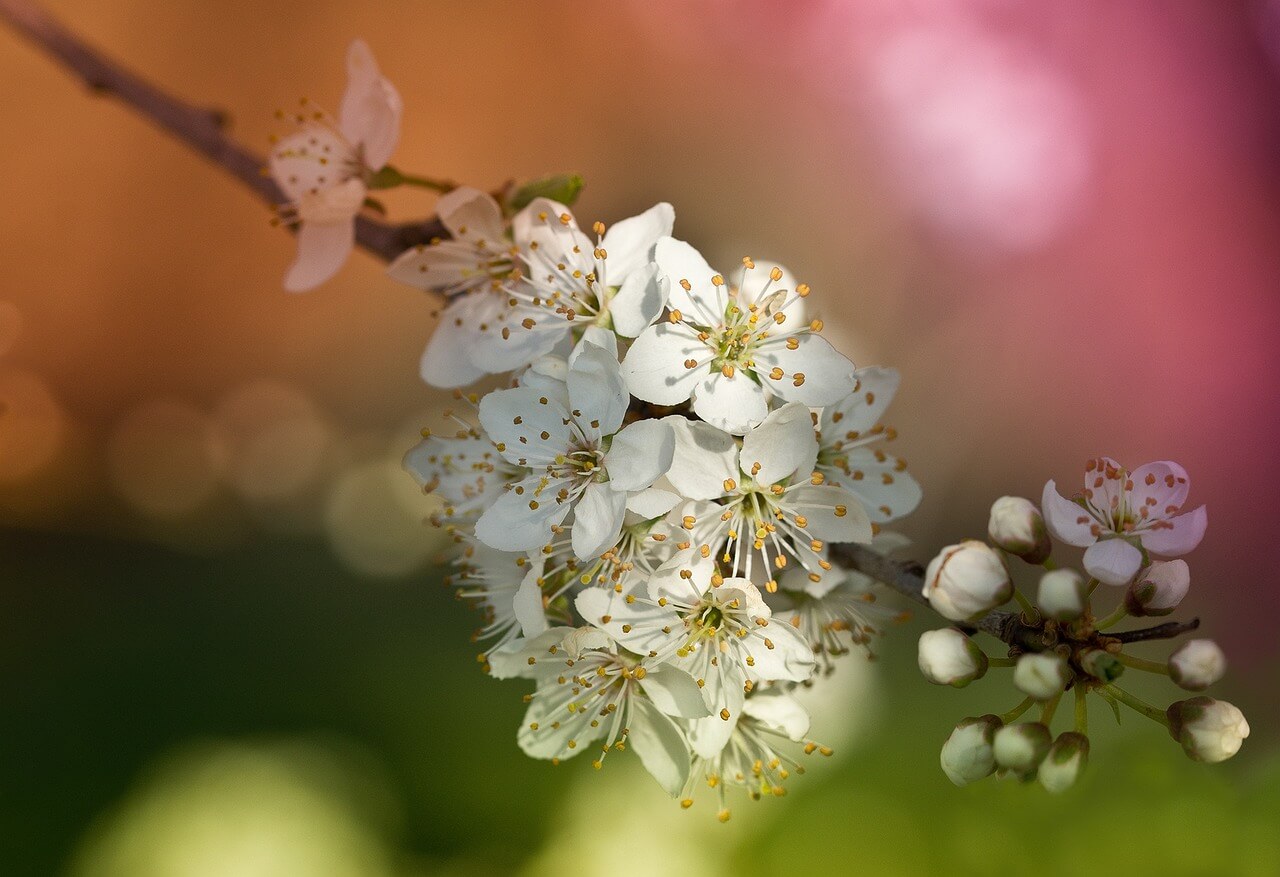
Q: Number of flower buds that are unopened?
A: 11